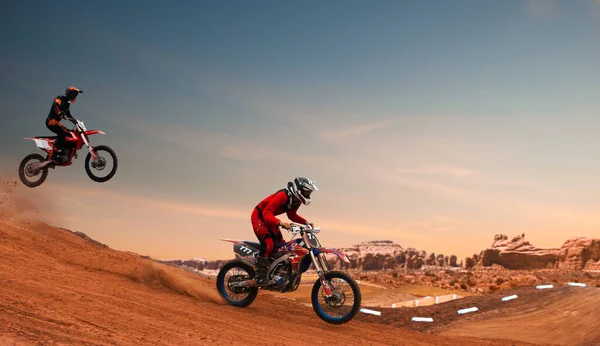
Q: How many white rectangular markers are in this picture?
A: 6